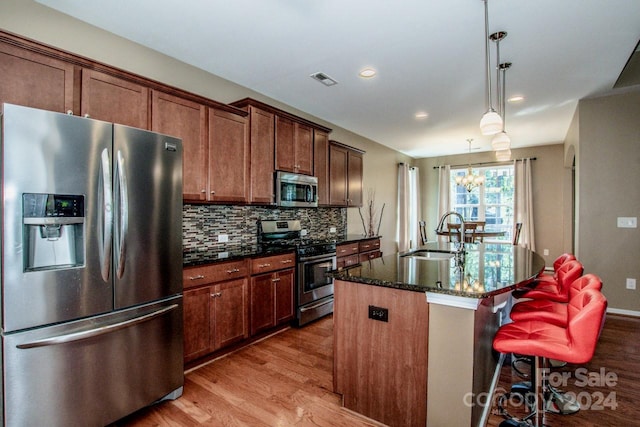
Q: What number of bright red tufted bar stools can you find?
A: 4